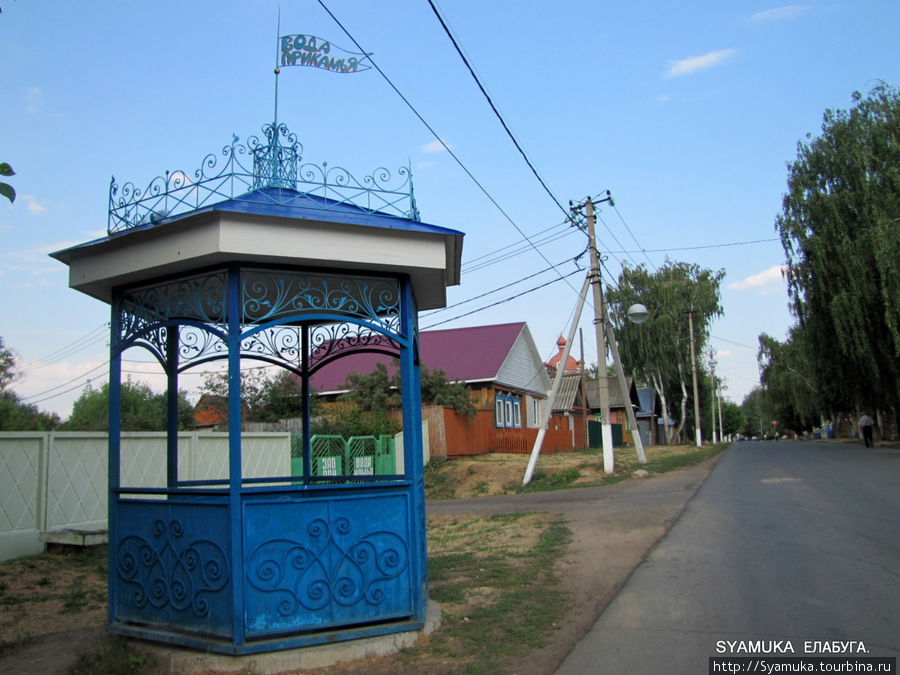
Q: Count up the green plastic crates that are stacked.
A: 0